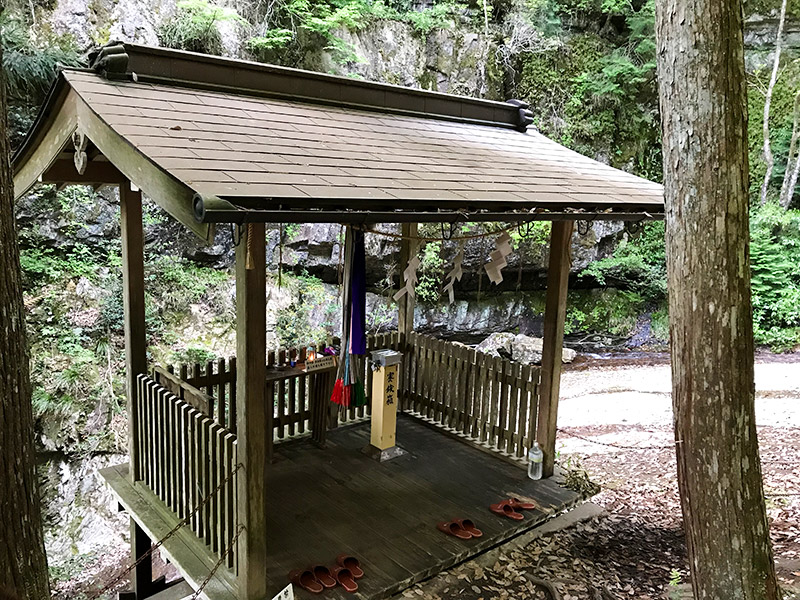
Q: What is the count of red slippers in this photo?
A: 8